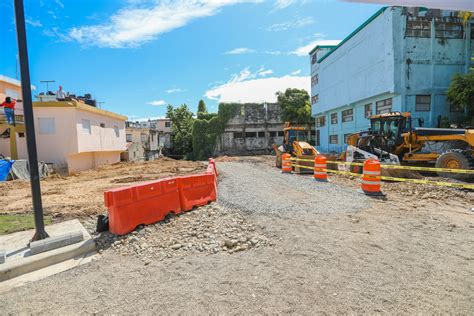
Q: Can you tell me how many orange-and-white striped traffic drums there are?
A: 3